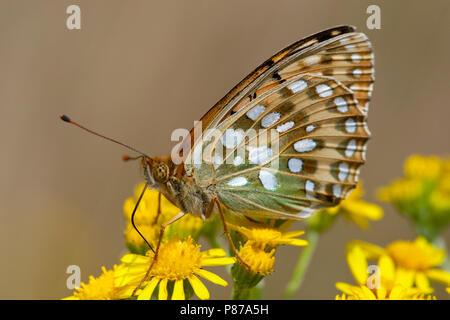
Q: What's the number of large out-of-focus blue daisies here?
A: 0